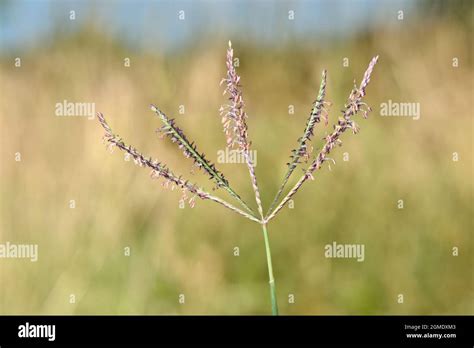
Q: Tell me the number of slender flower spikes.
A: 5